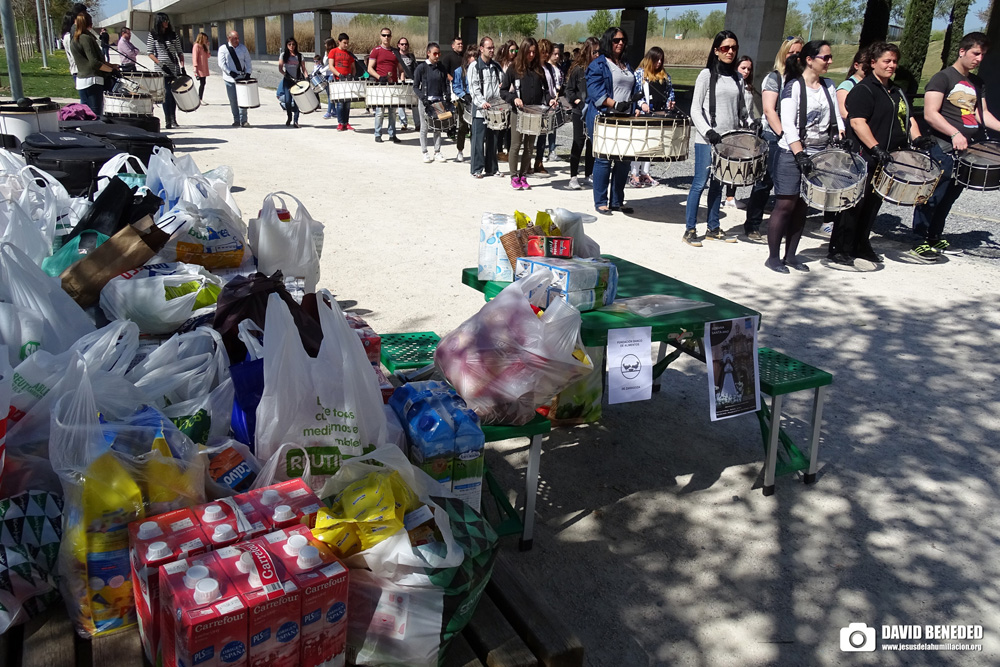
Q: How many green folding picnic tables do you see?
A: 1